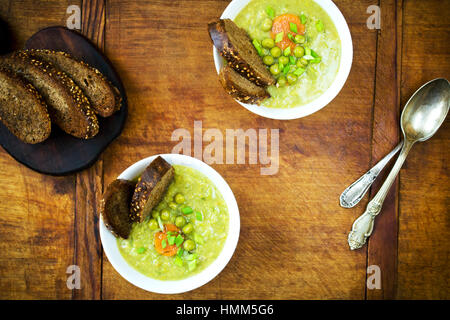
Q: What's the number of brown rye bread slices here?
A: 7